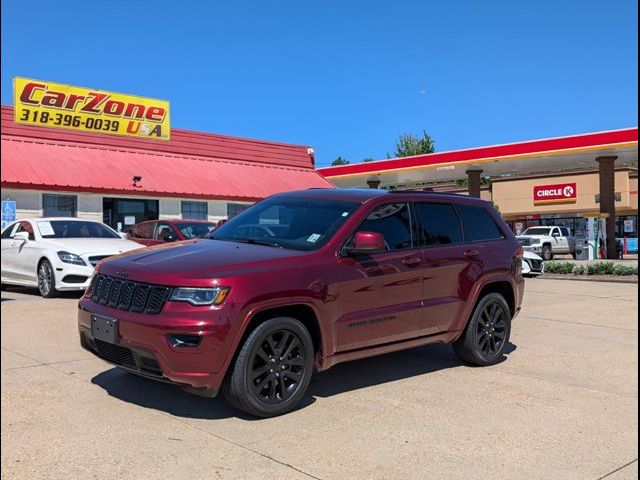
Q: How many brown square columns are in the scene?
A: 3